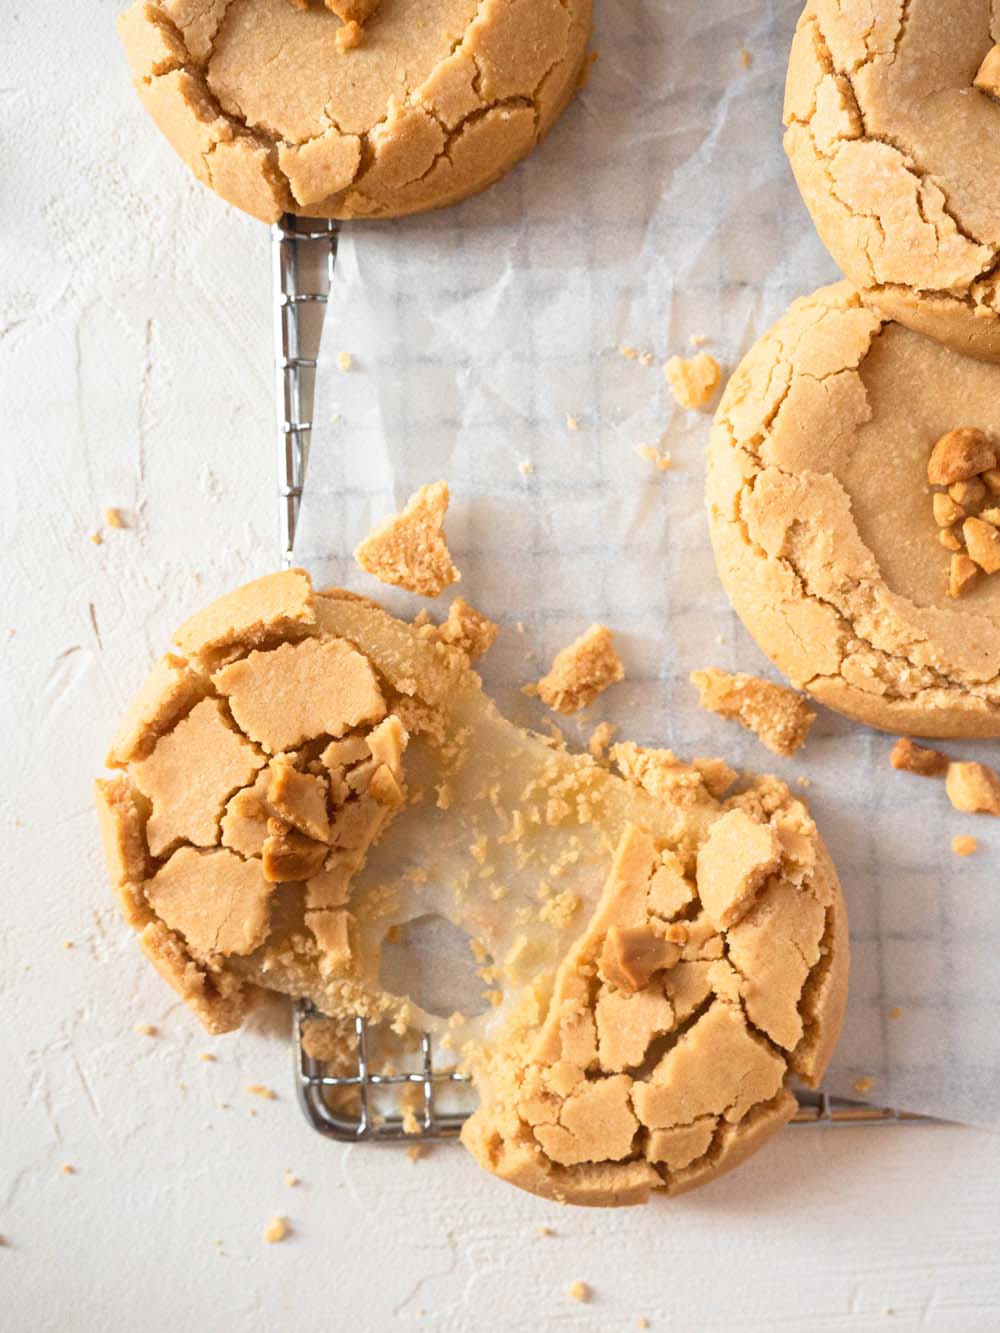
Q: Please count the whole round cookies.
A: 3